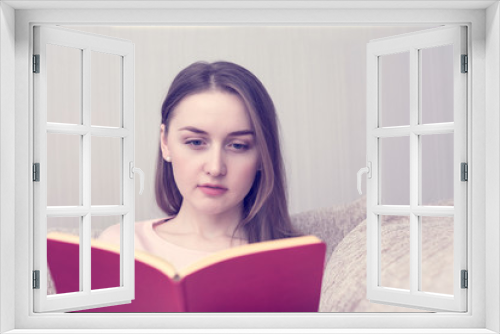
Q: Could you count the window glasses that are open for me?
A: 2